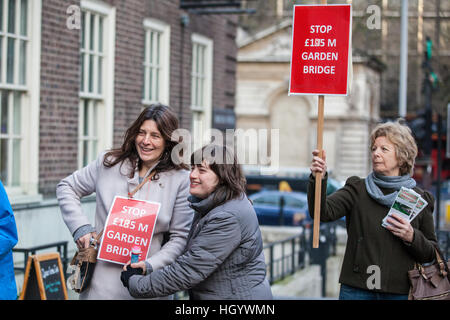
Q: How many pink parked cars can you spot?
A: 0